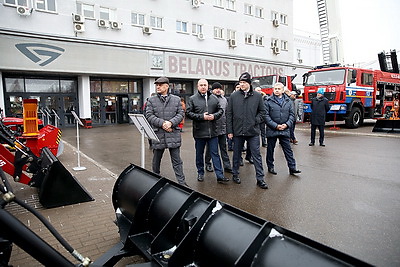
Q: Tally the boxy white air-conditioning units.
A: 11